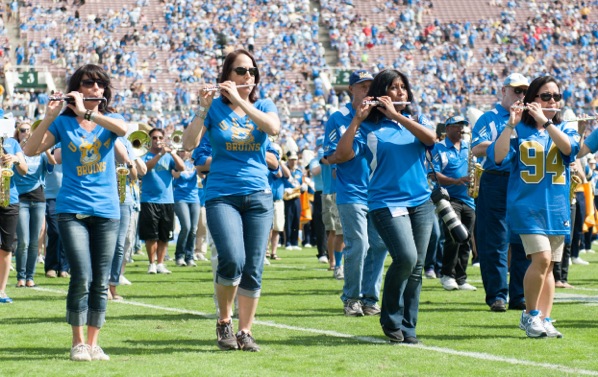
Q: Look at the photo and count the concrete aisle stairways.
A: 2